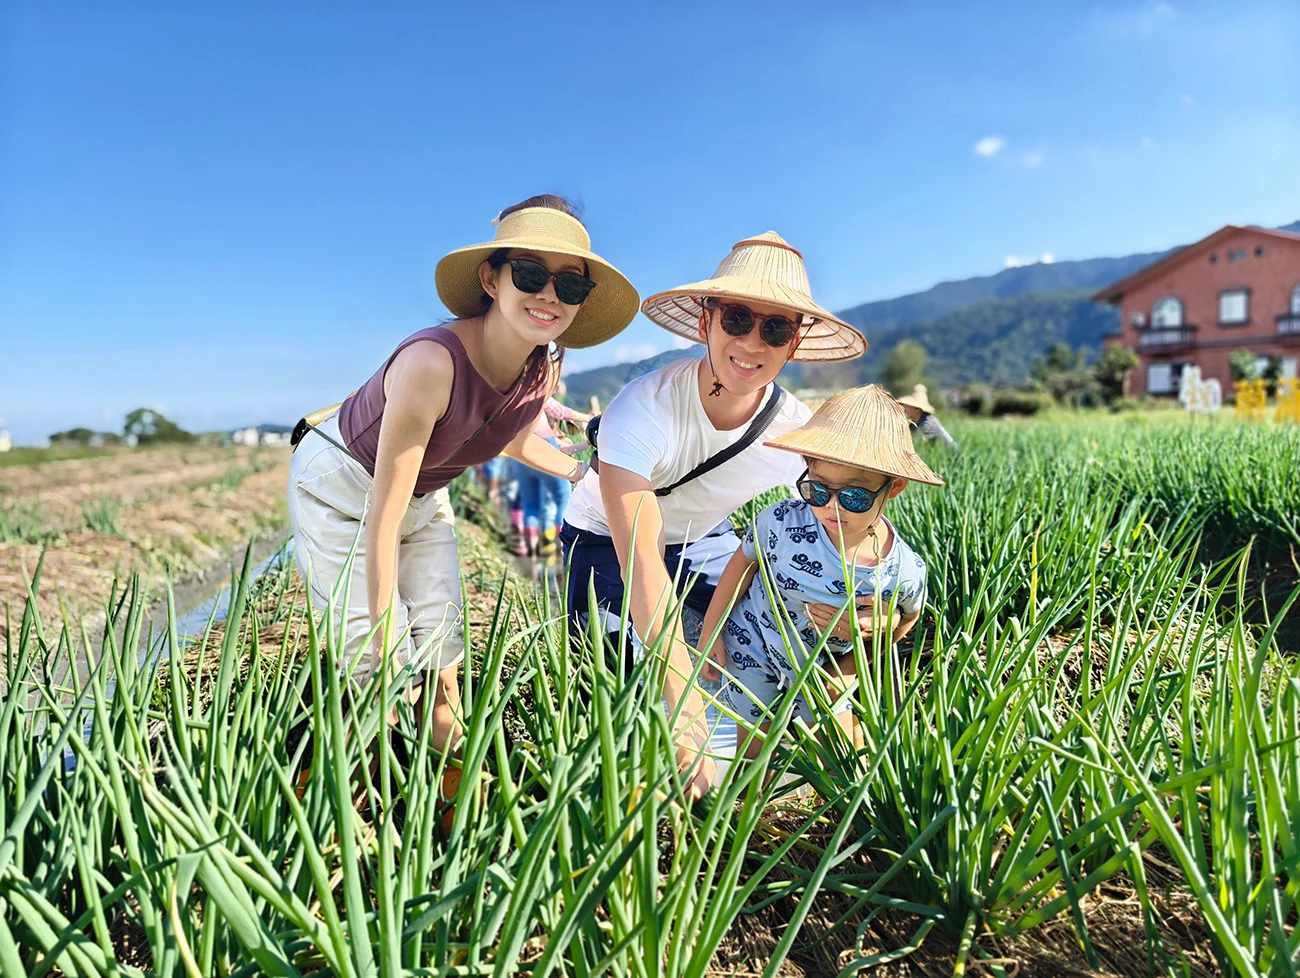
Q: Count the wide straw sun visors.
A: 1